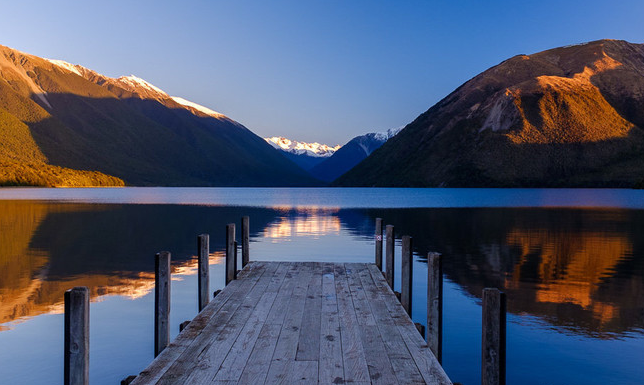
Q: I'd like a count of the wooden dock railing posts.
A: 10